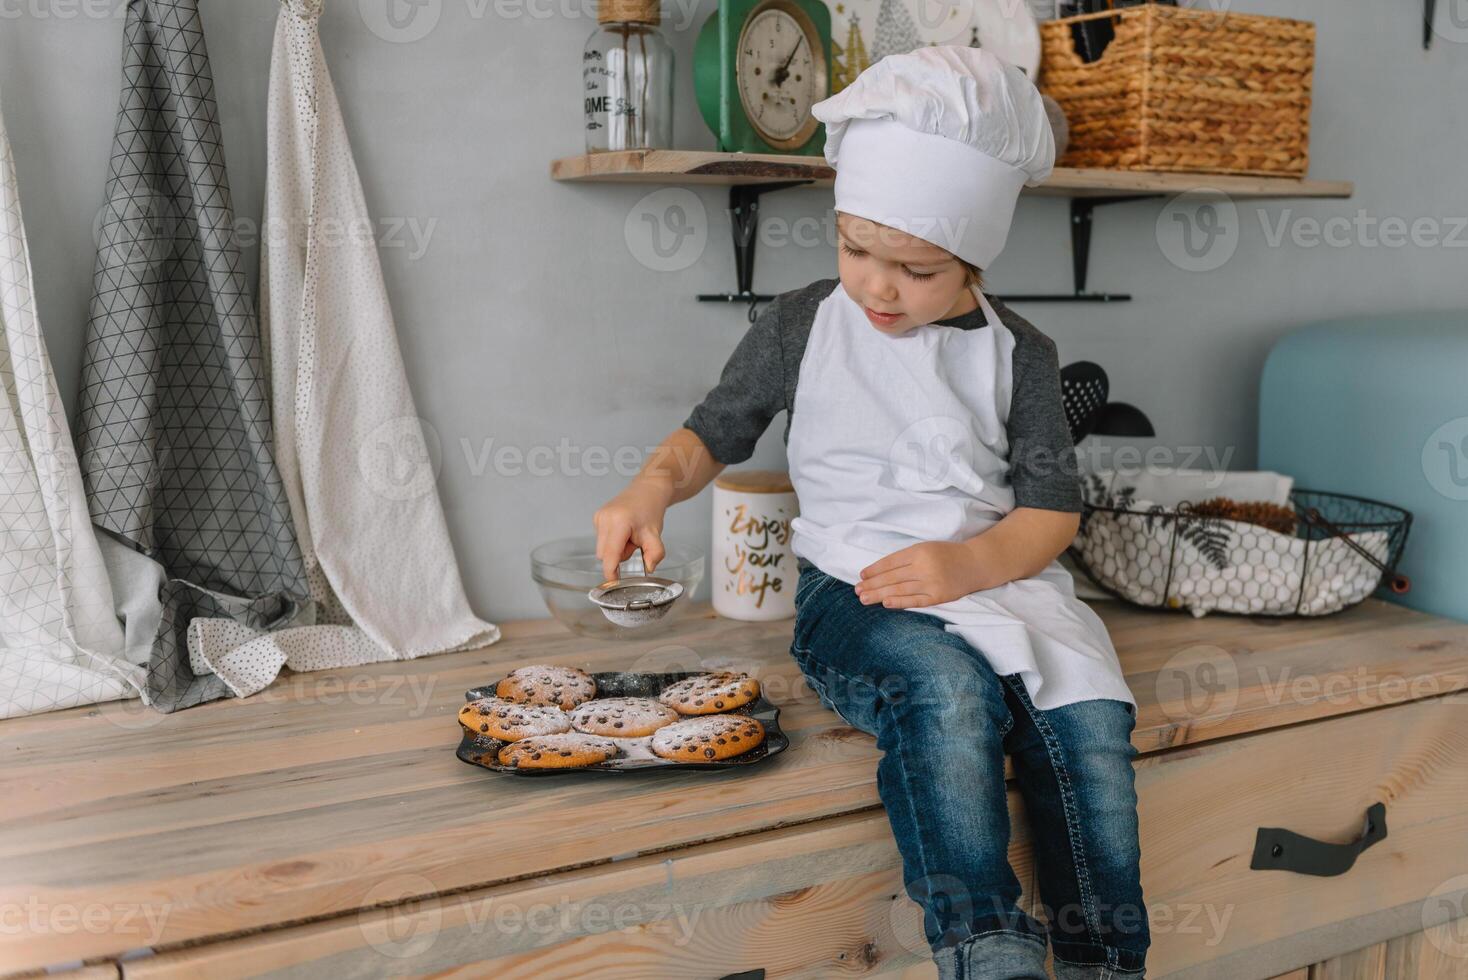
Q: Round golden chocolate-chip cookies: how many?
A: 6